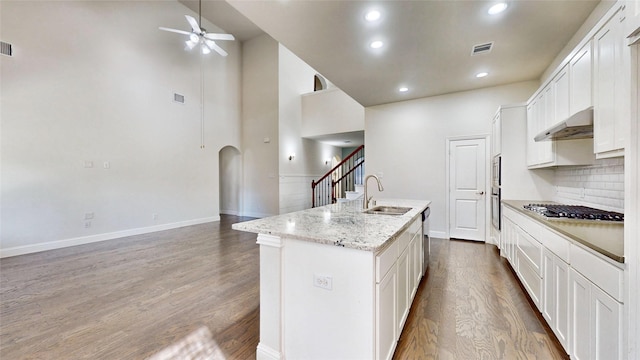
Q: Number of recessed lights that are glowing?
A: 5